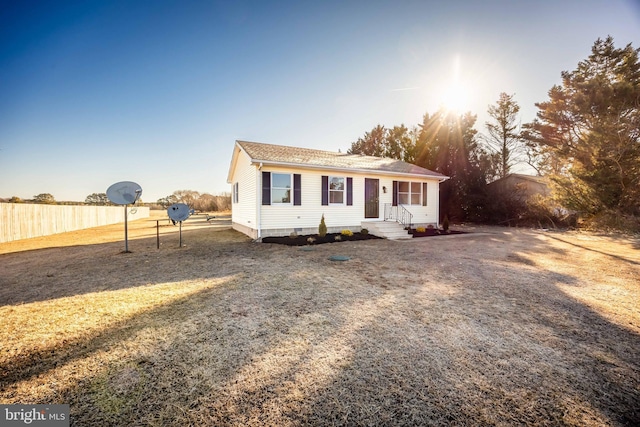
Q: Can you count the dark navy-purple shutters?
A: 6